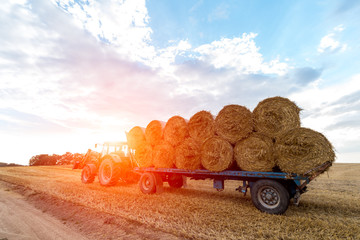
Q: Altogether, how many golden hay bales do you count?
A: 12